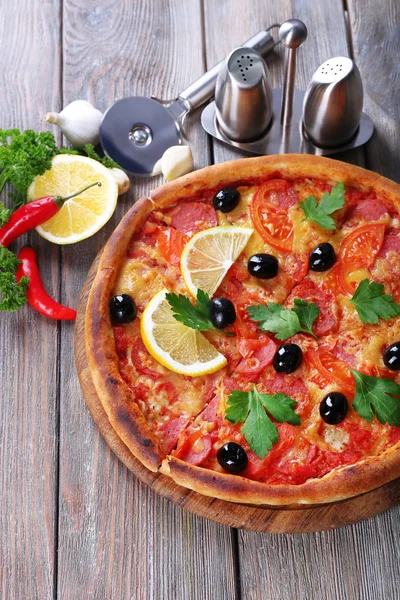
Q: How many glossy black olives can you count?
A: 9